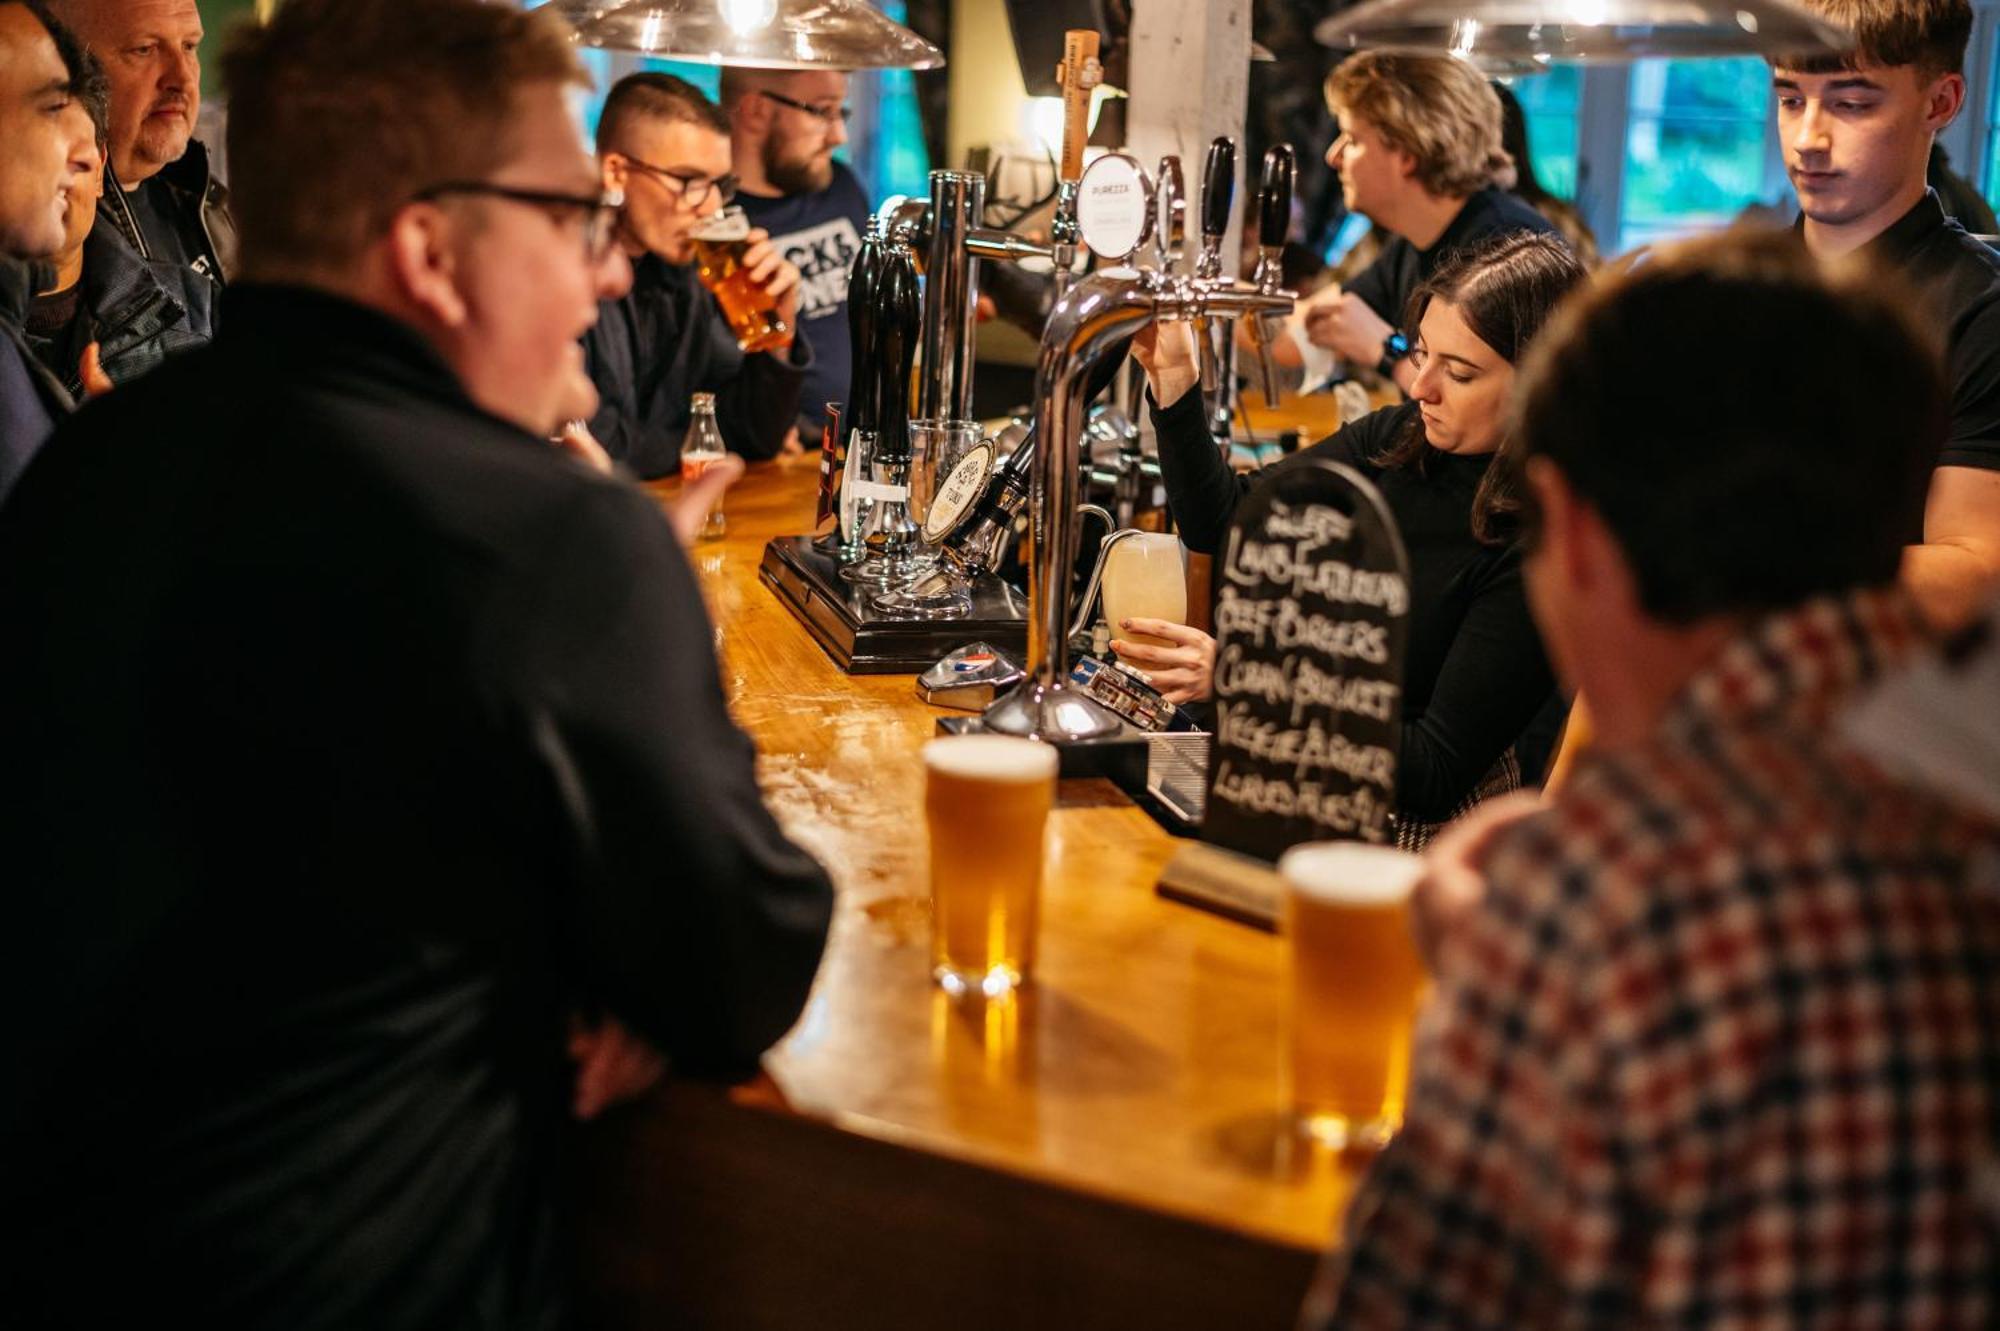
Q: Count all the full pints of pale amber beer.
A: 2